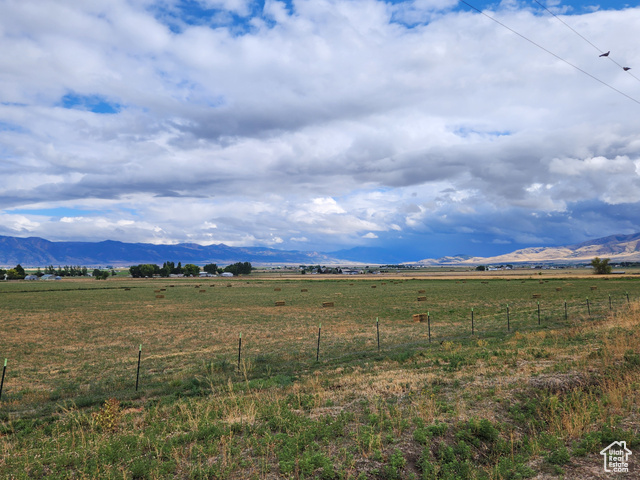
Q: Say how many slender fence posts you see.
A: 13